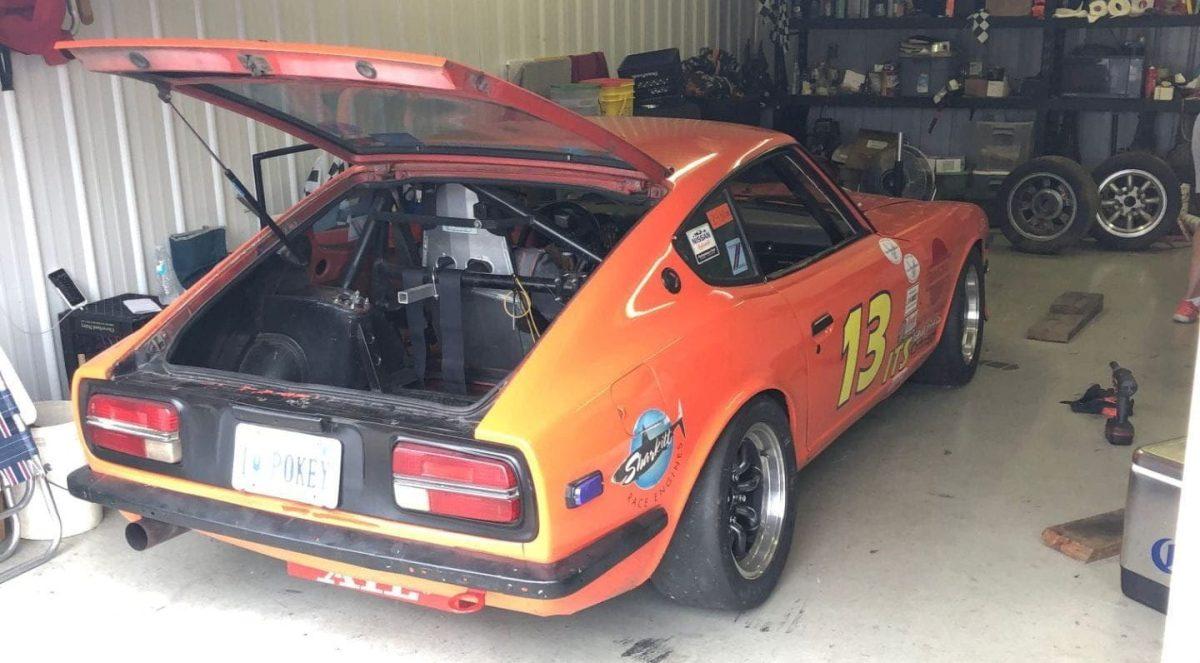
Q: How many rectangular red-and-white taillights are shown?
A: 2